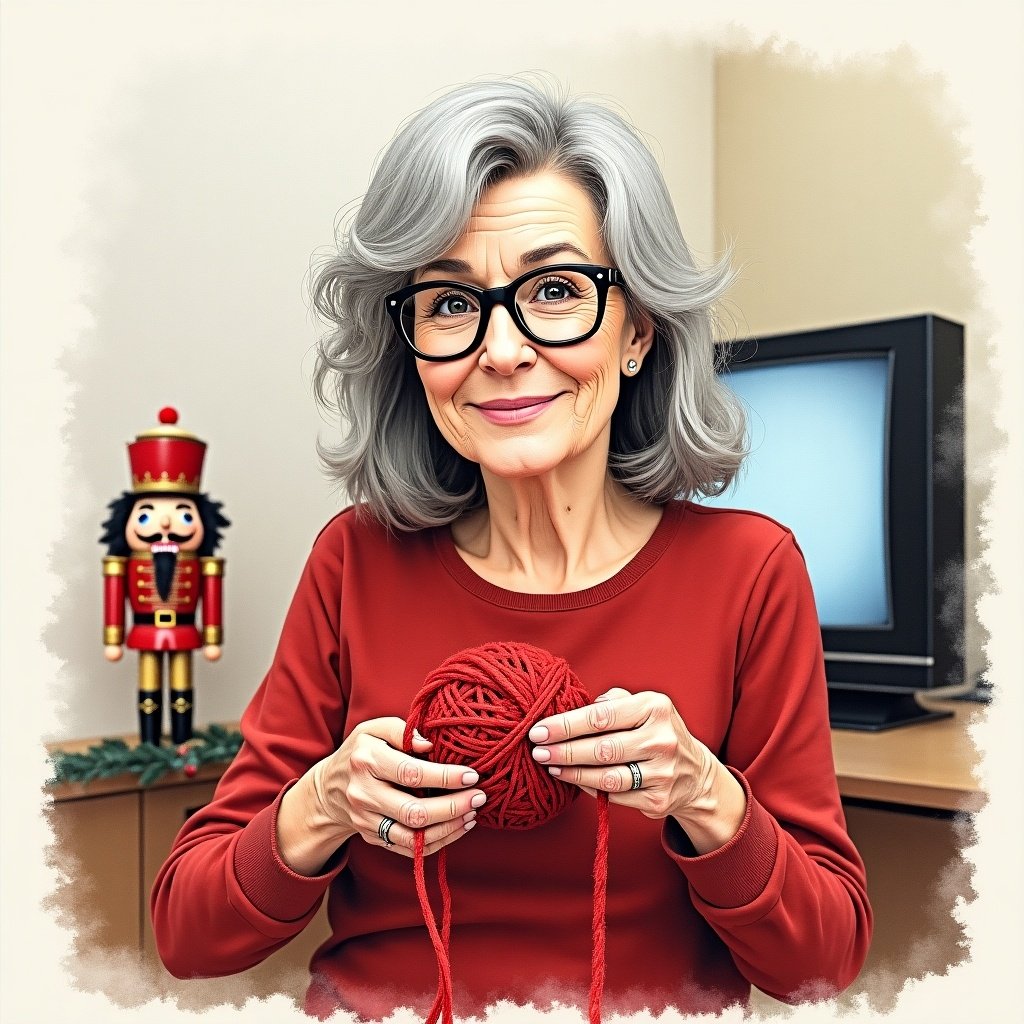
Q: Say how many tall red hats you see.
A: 1